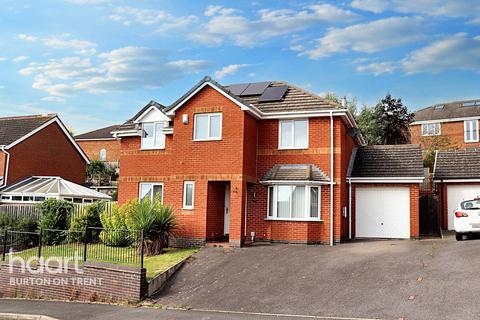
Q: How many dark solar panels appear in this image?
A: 3